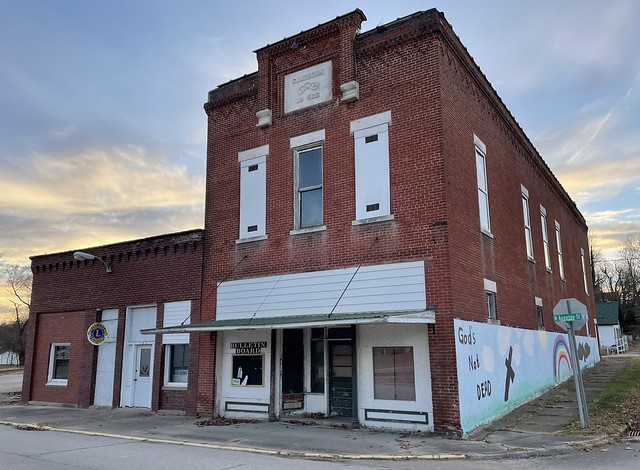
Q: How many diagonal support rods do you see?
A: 3